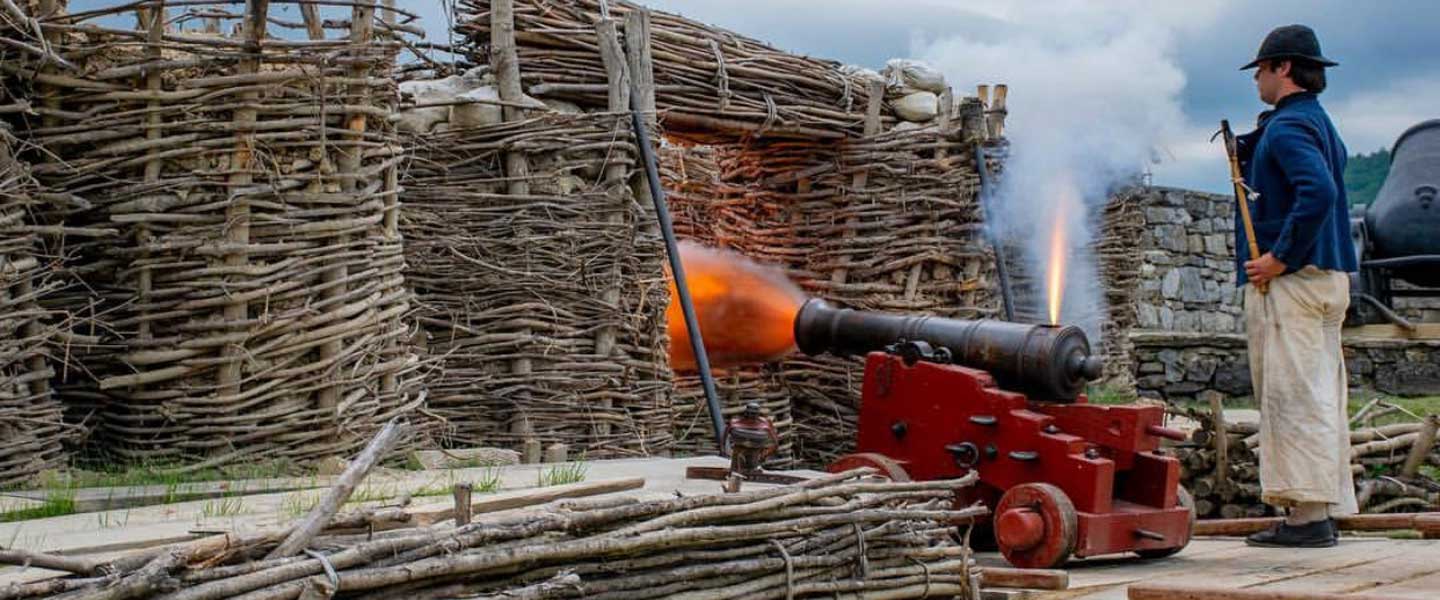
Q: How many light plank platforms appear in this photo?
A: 2